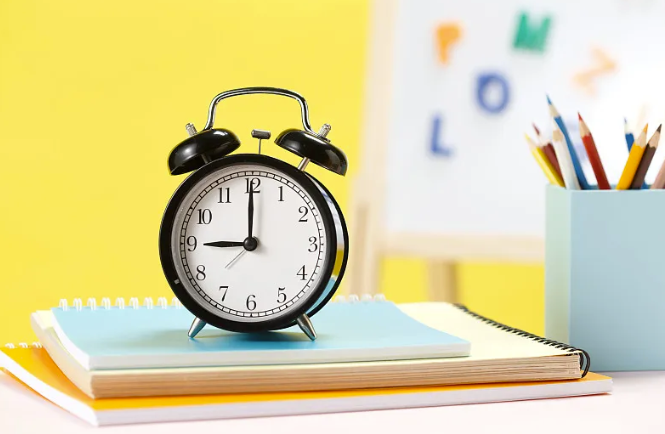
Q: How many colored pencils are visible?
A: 9